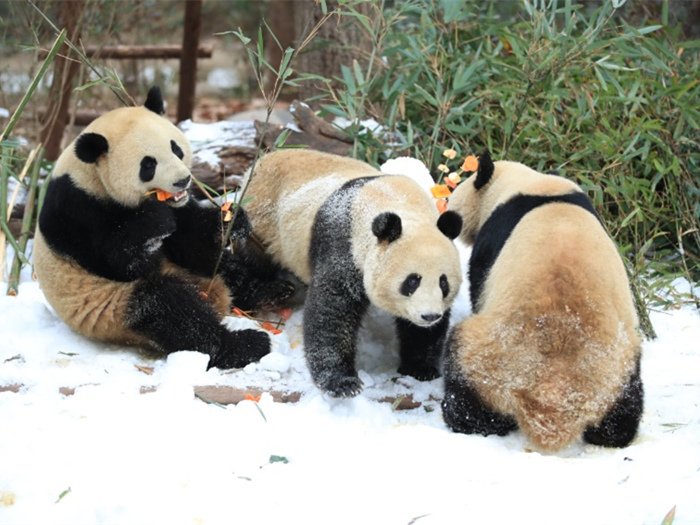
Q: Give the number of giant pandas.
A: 3